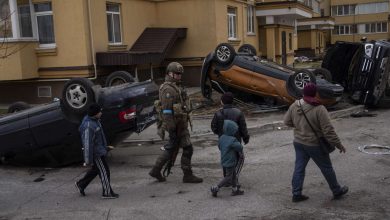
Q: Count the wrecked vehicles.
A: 3